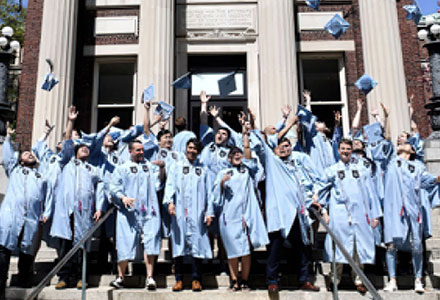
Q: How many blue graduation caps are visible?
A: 11